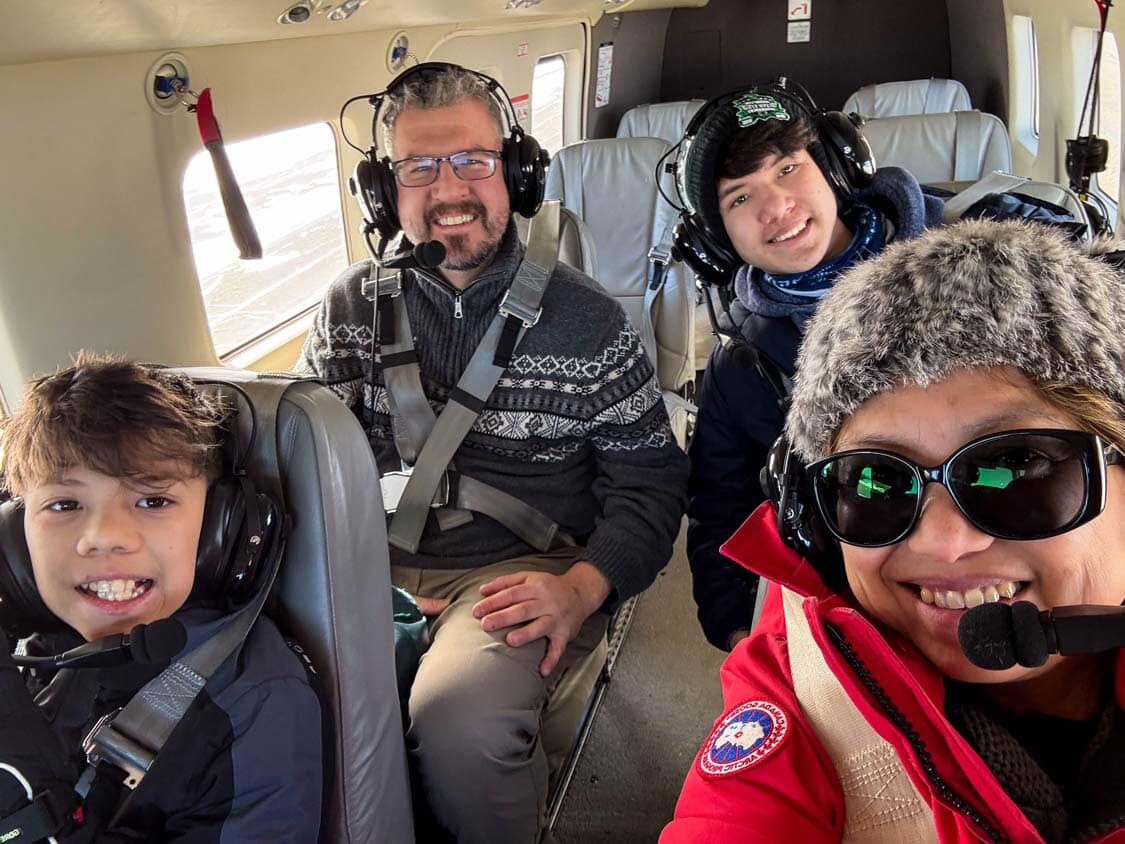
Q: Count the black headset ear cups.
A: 7